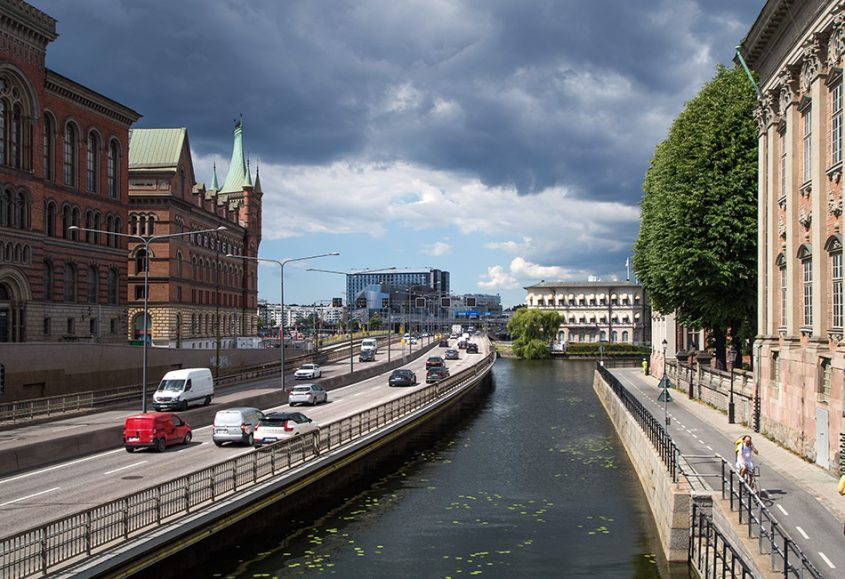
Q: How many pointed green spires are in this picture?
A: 4